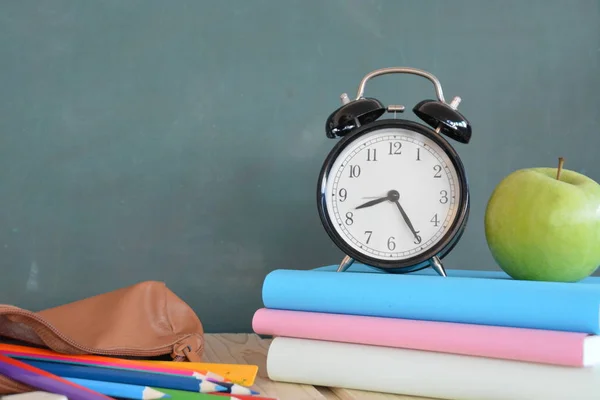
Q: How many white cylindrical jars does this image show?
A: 0